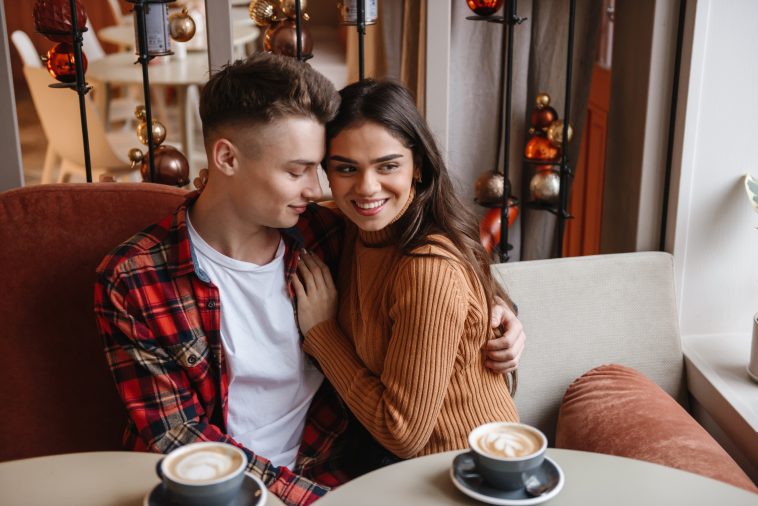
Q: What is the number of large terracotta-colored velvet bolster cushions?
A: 1